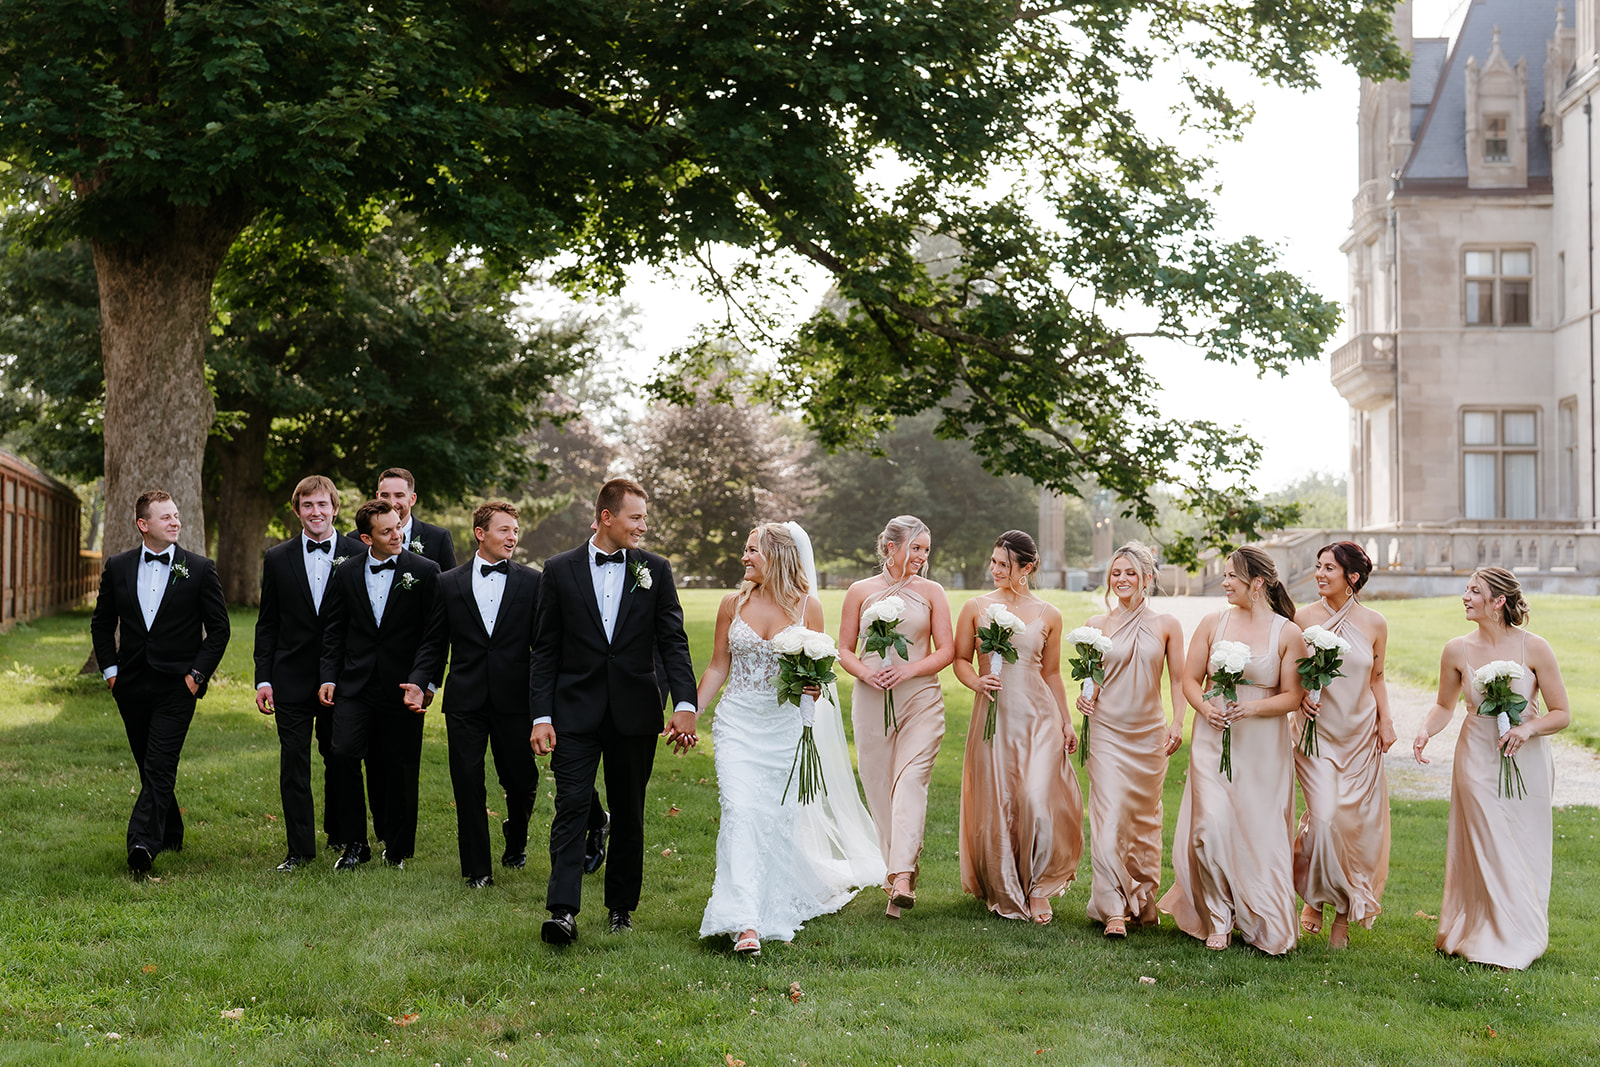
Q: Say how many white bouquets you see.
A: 7